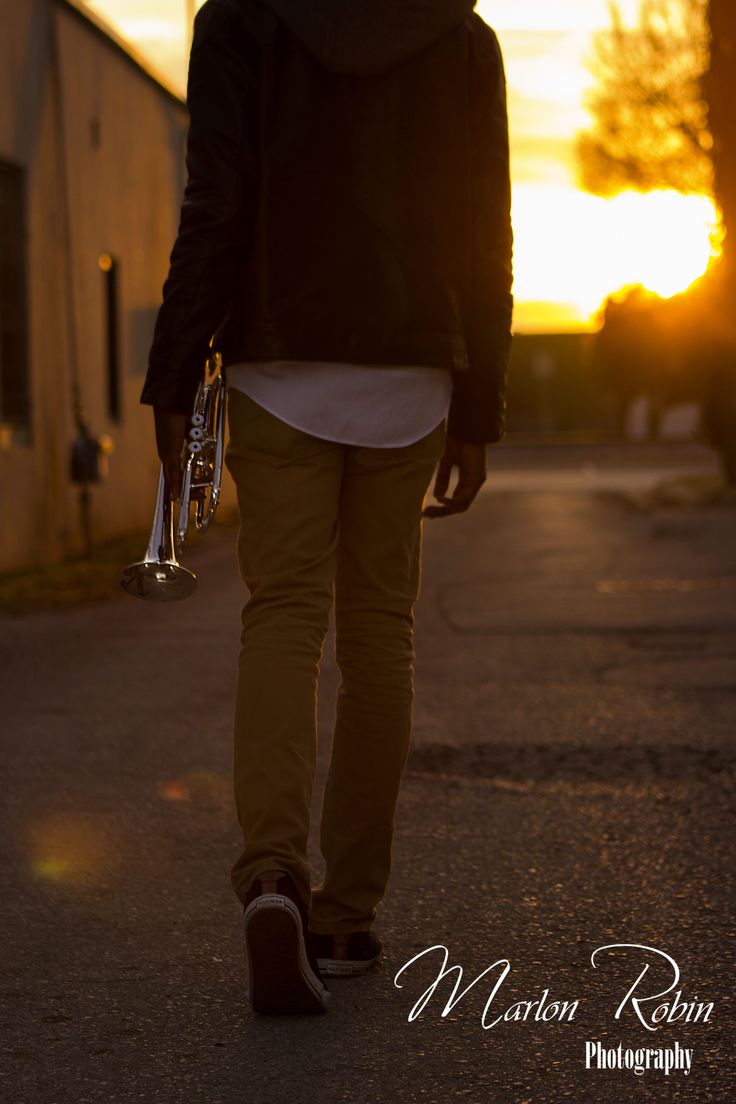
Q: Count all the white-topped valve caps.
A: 3